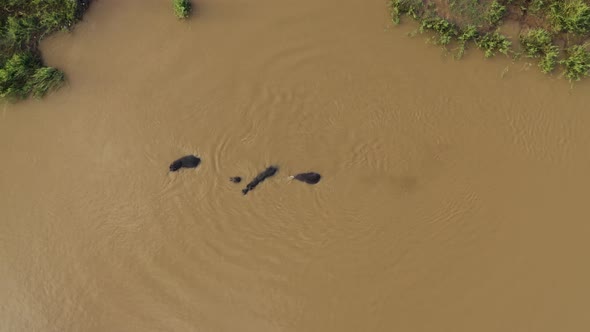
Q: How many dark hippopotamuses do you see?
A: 4